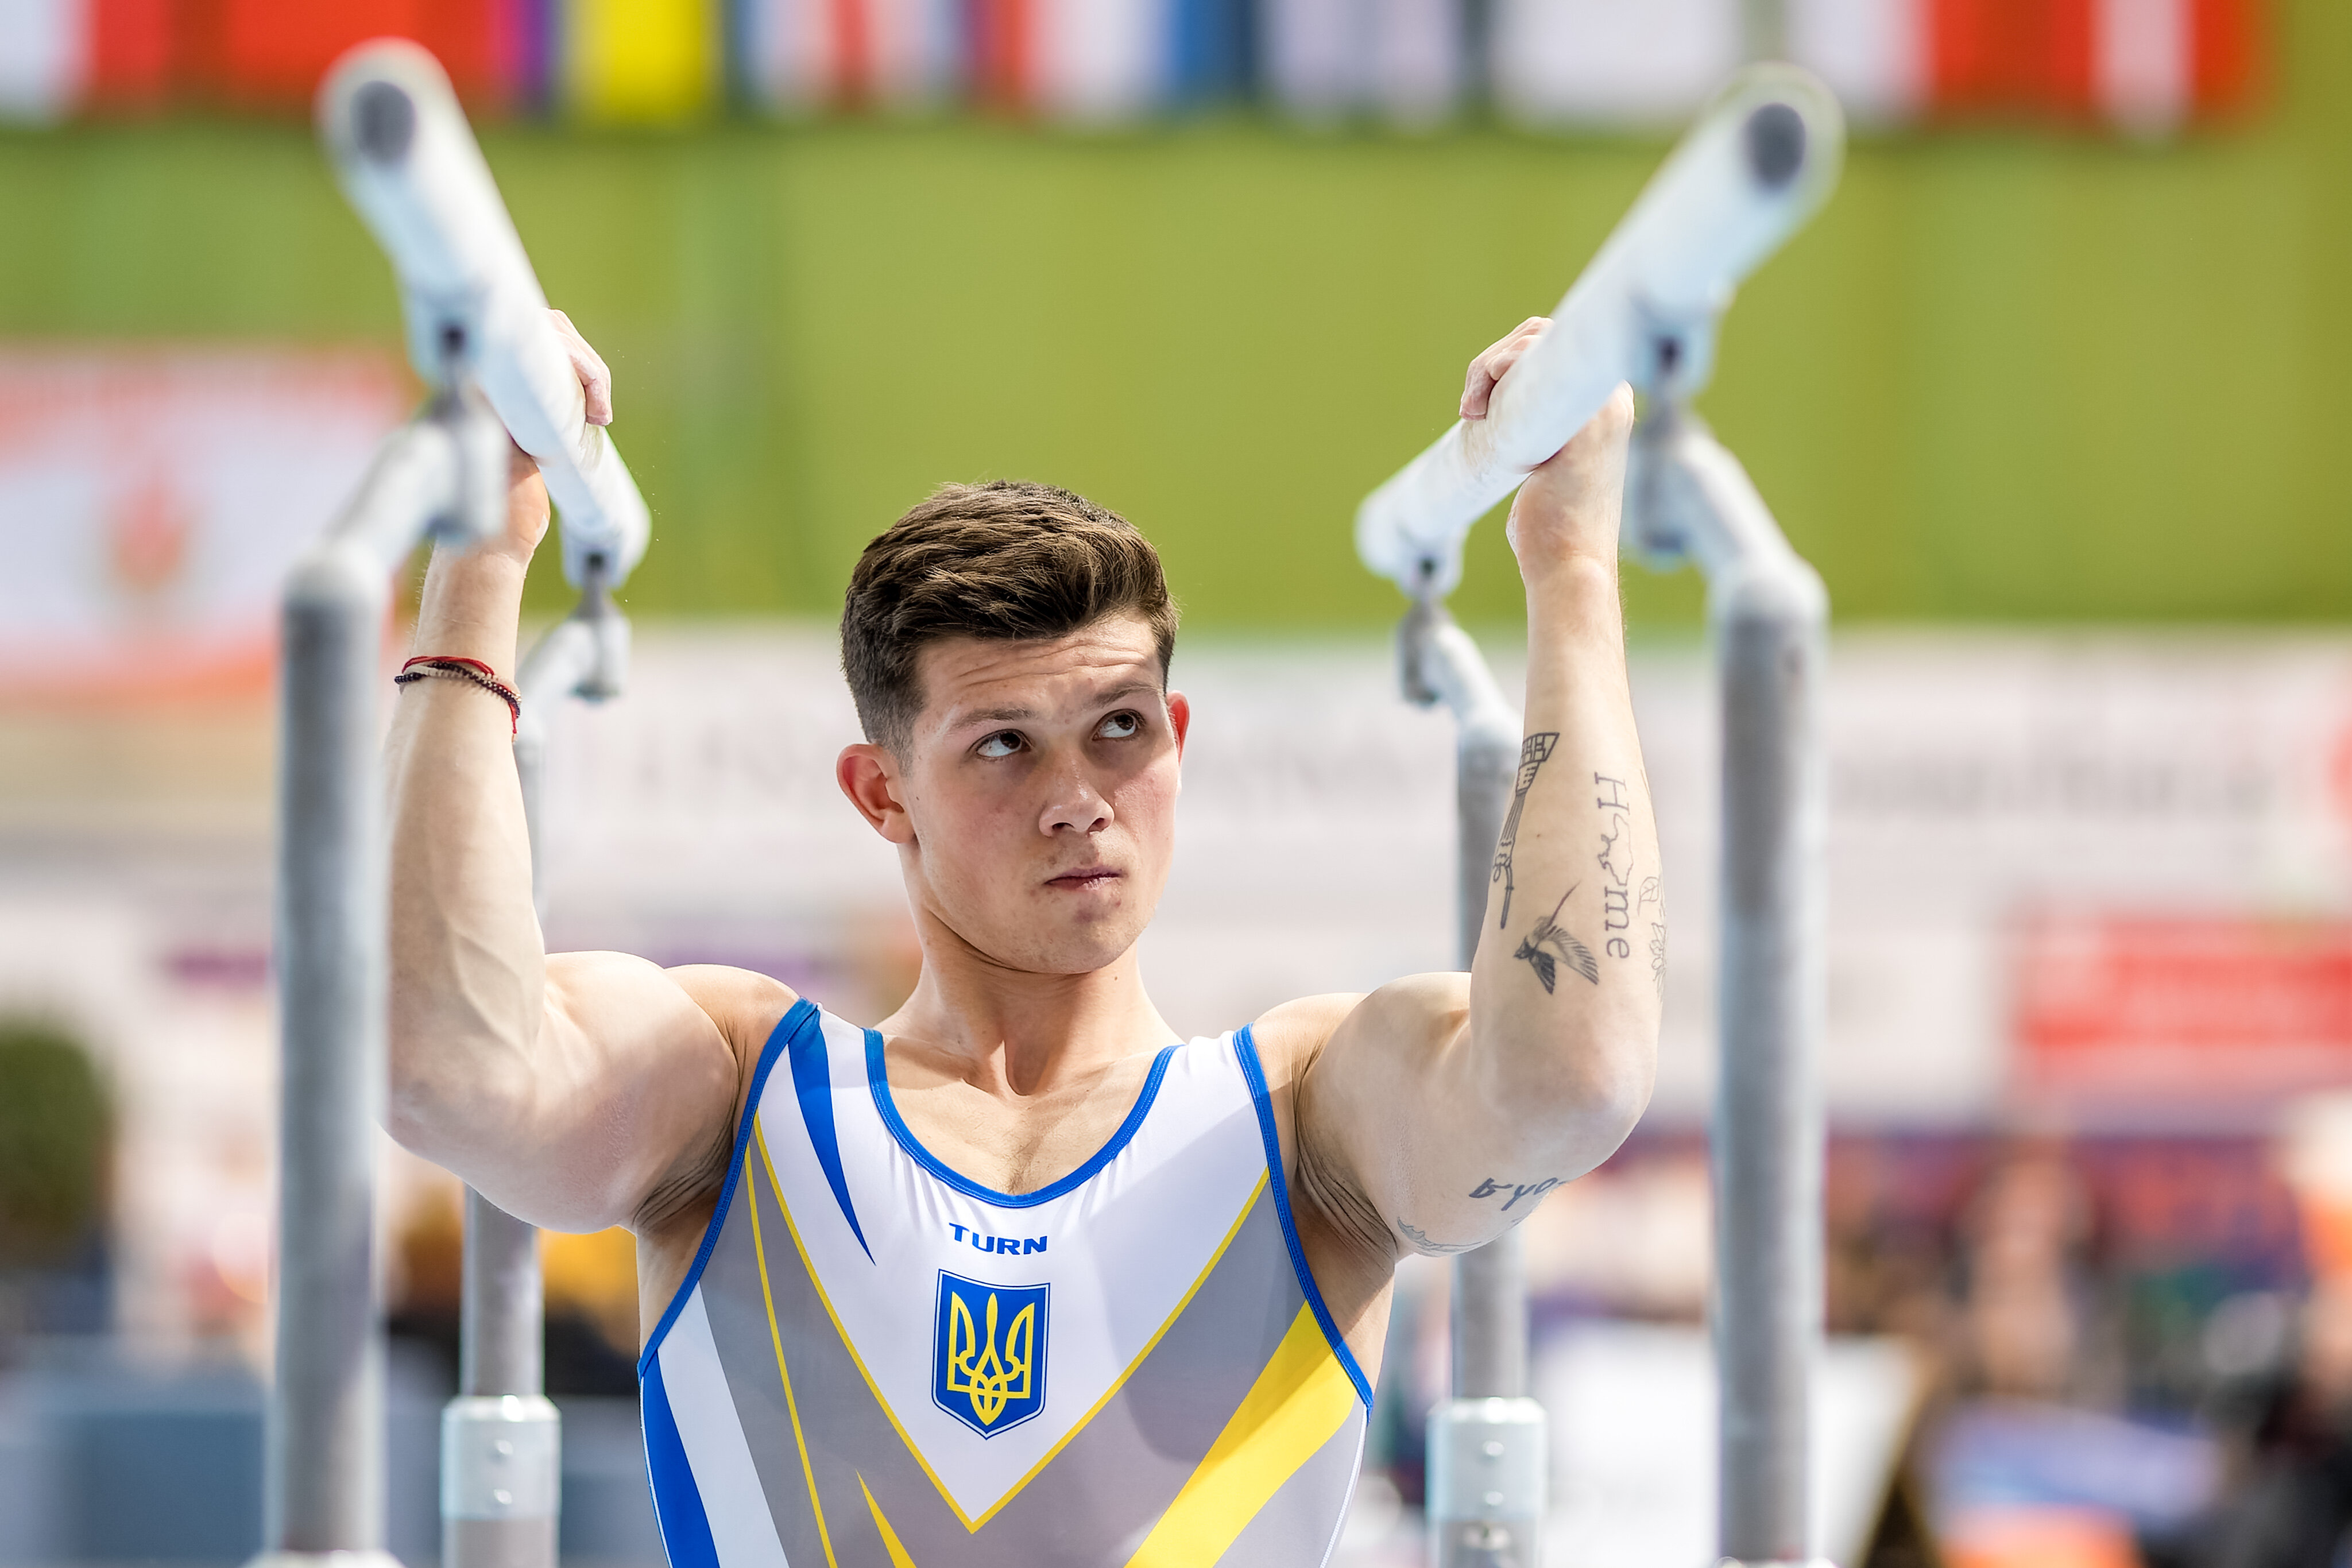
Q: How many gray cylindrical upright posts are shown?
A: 4